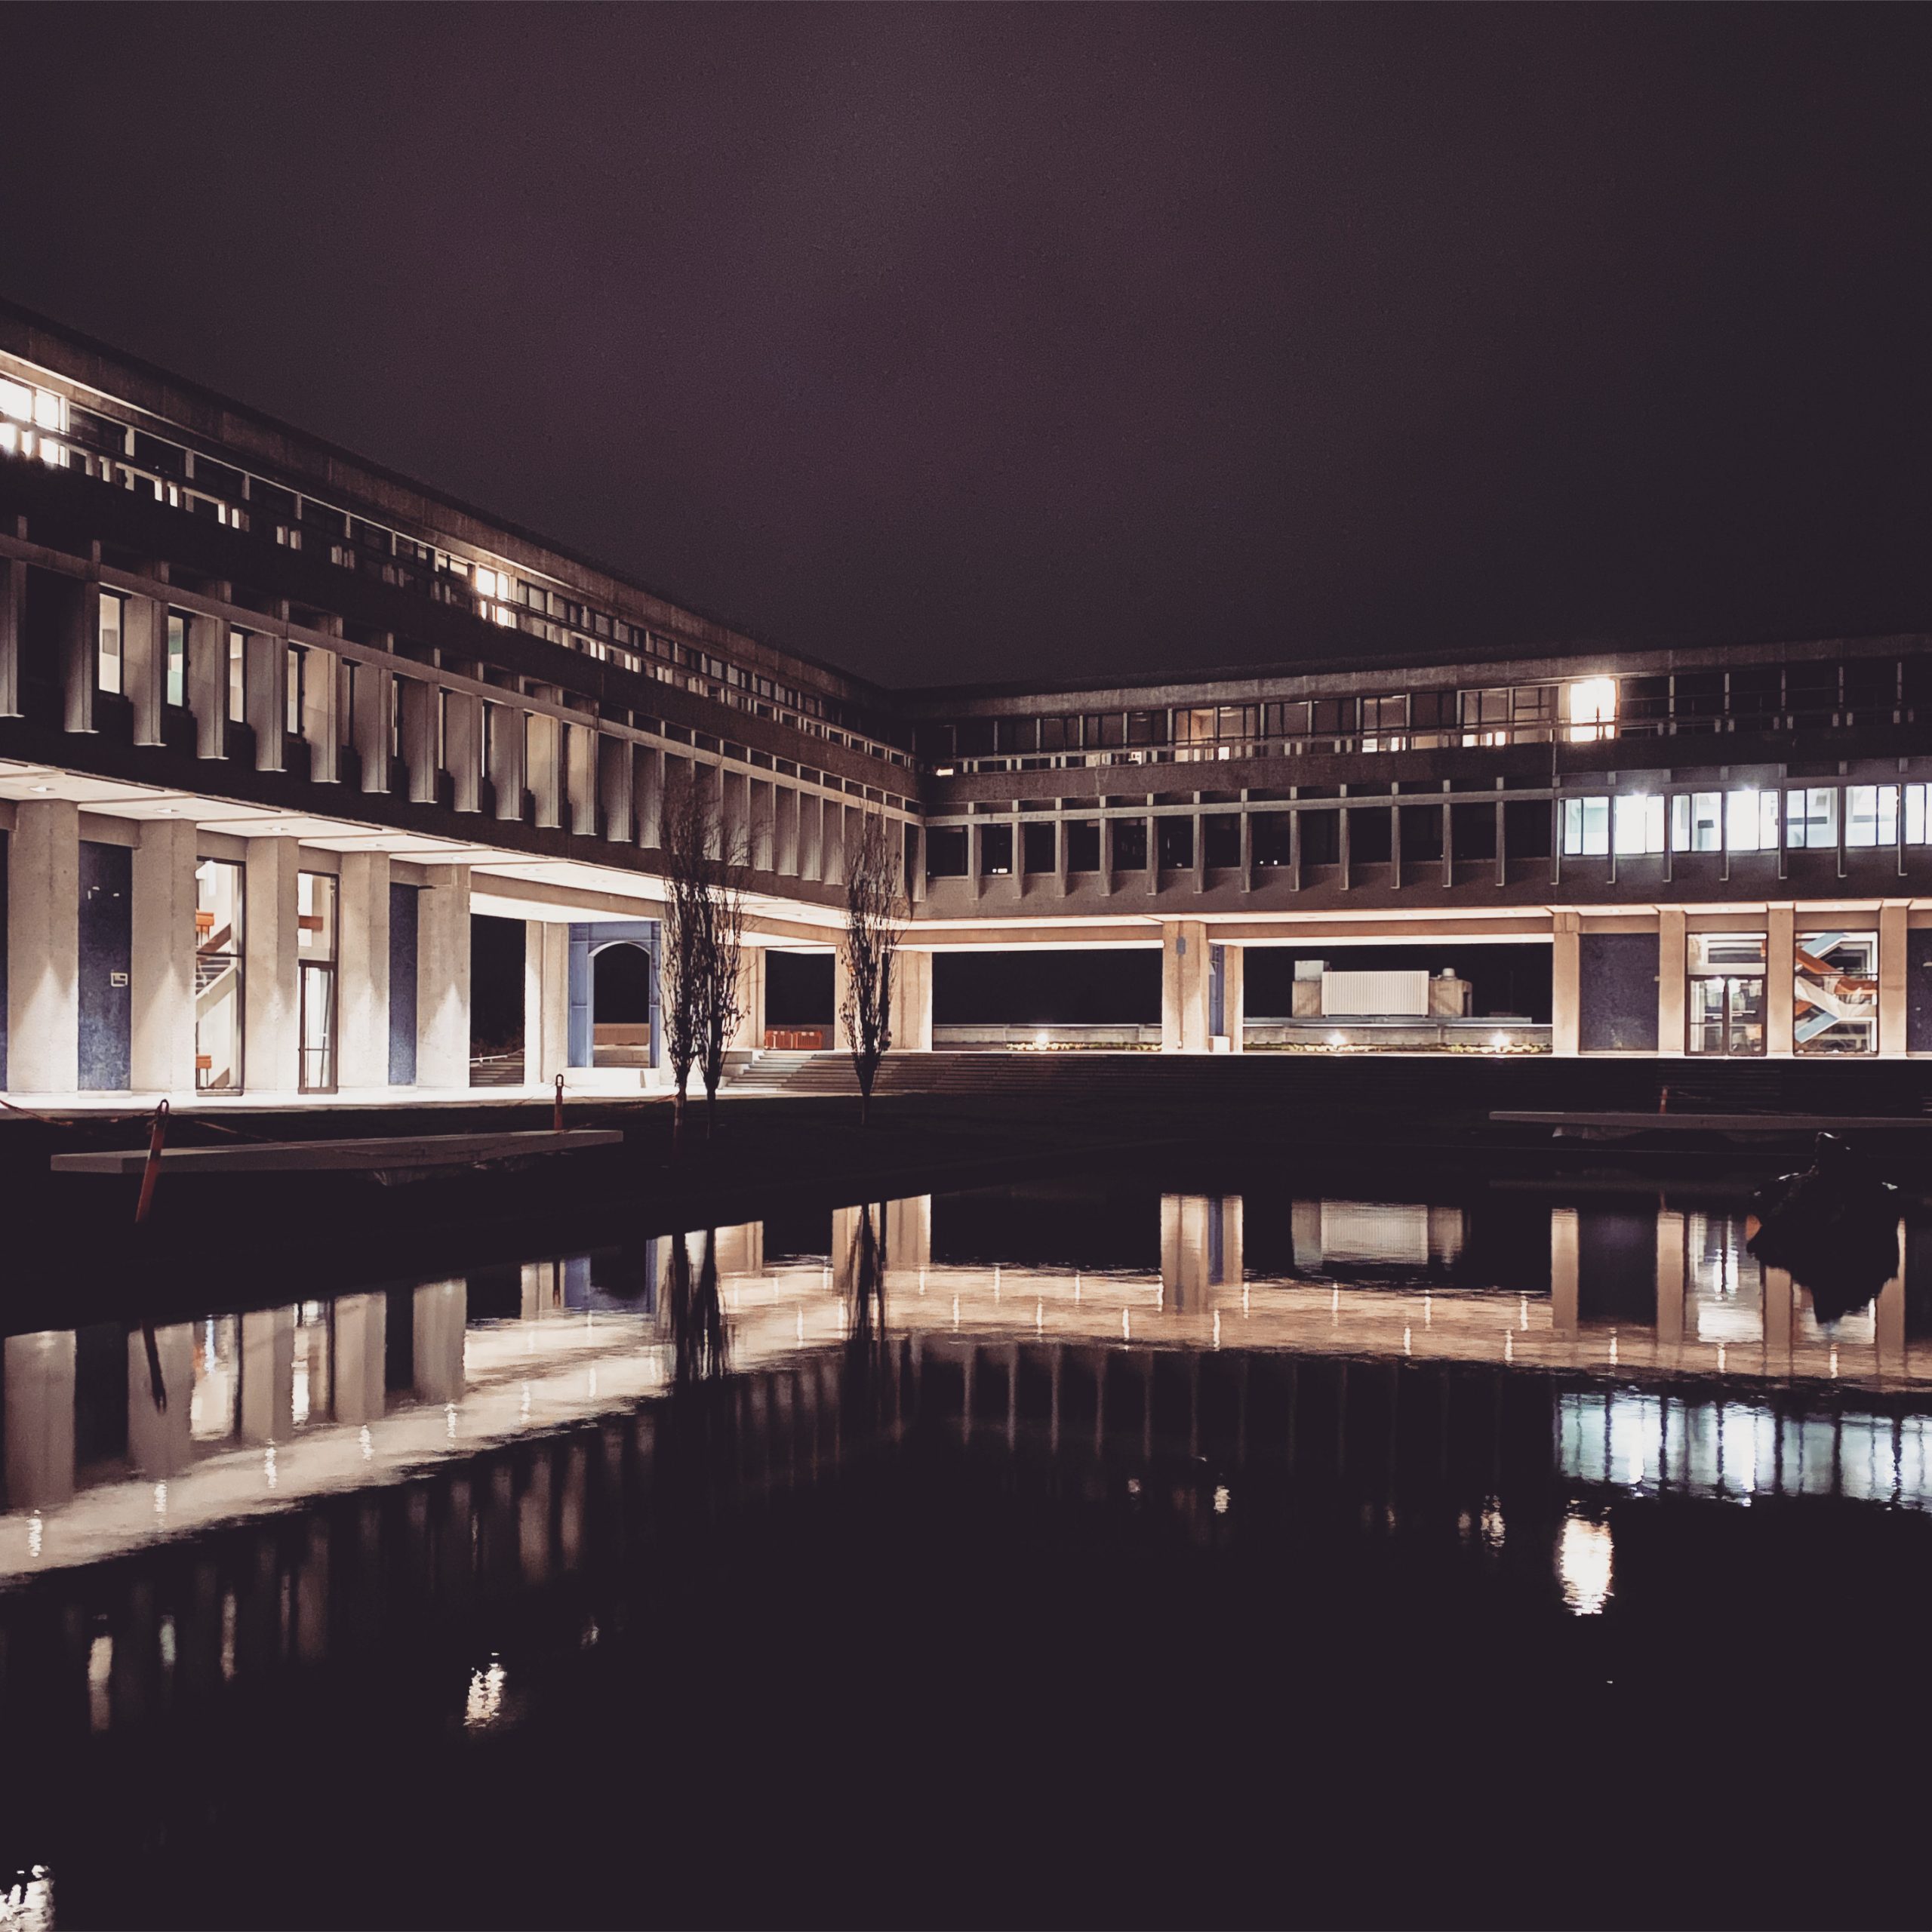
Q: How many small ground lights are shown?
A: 3